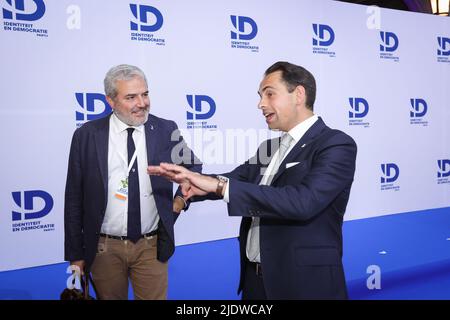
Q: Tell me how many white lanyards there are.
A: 1